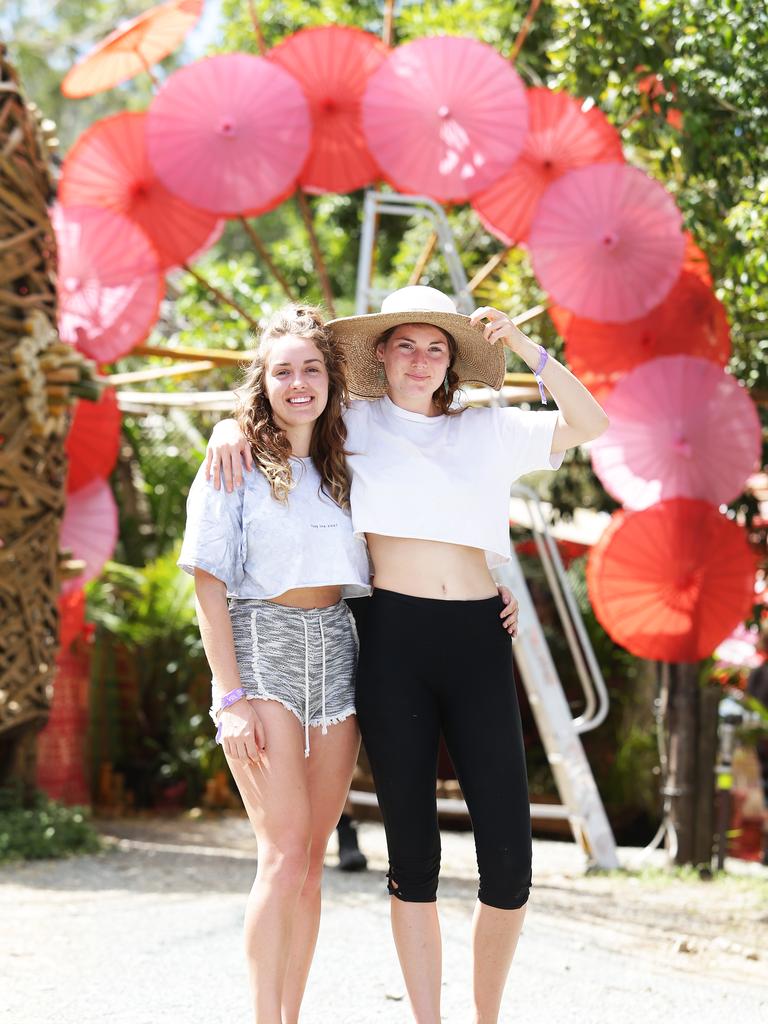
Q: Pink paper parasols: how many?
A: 6